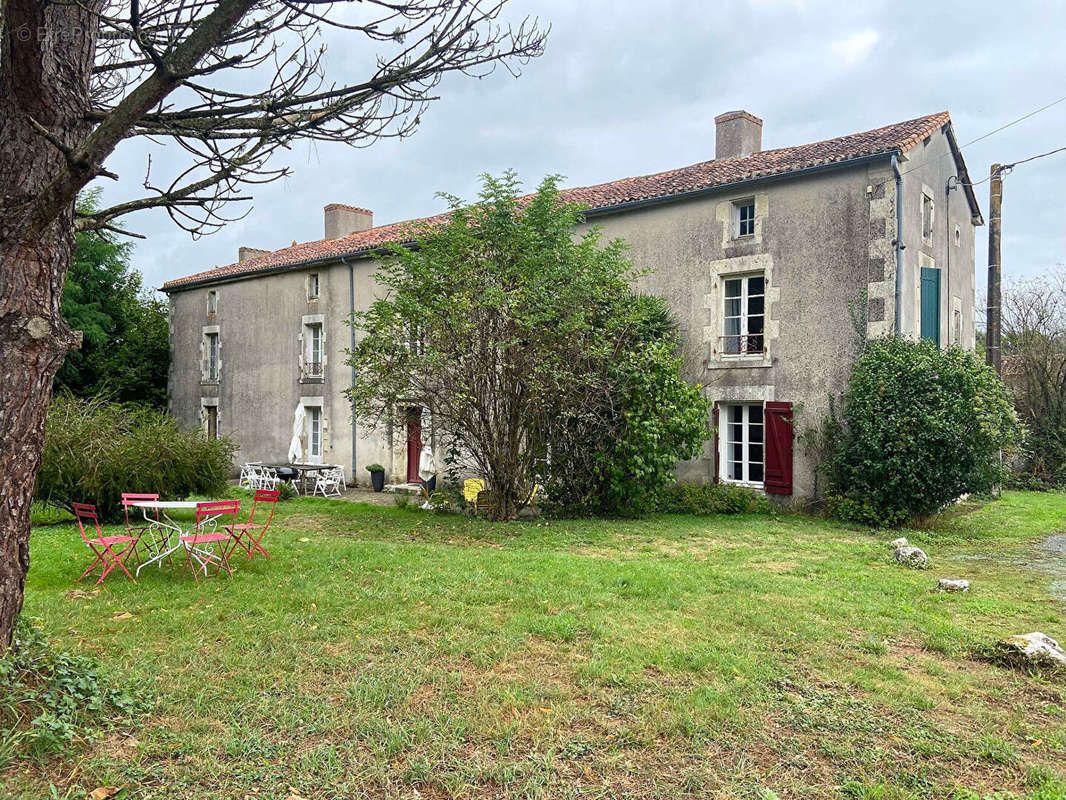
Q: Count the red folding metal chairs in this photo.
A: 4